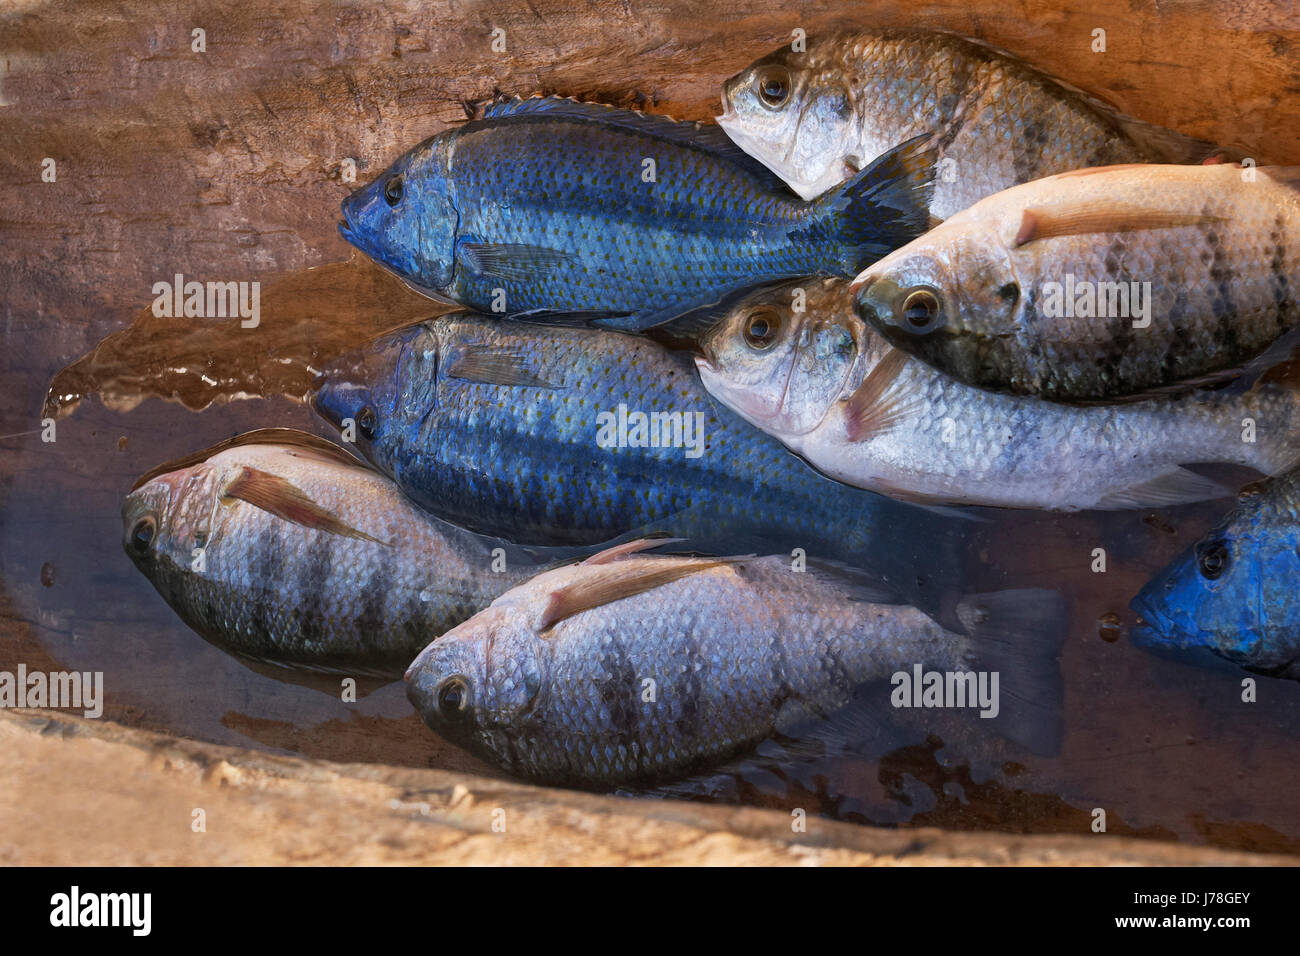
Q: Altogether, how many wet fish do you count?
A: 8